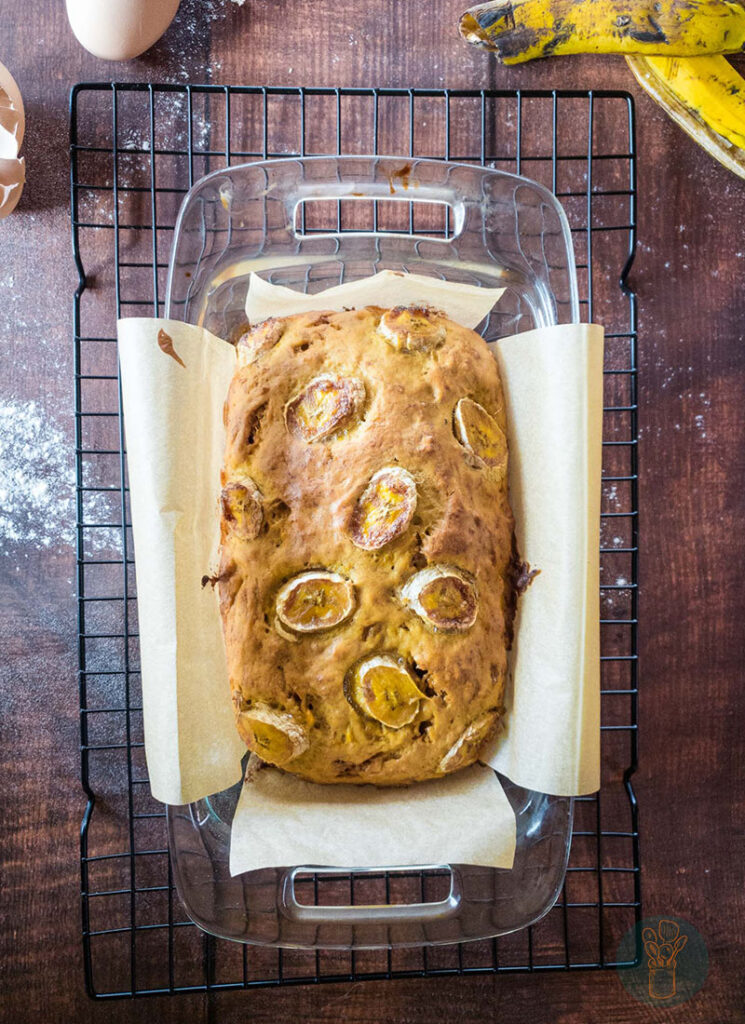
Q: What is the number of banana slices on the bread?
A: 11